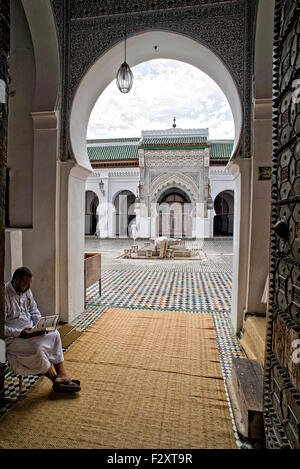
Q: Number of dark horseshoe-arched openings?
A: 3